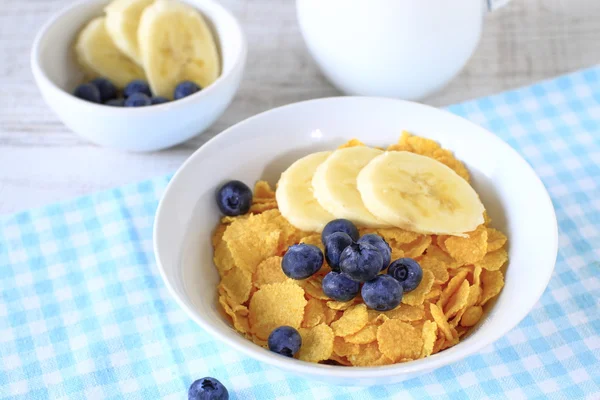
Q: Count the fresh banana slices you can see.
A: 6